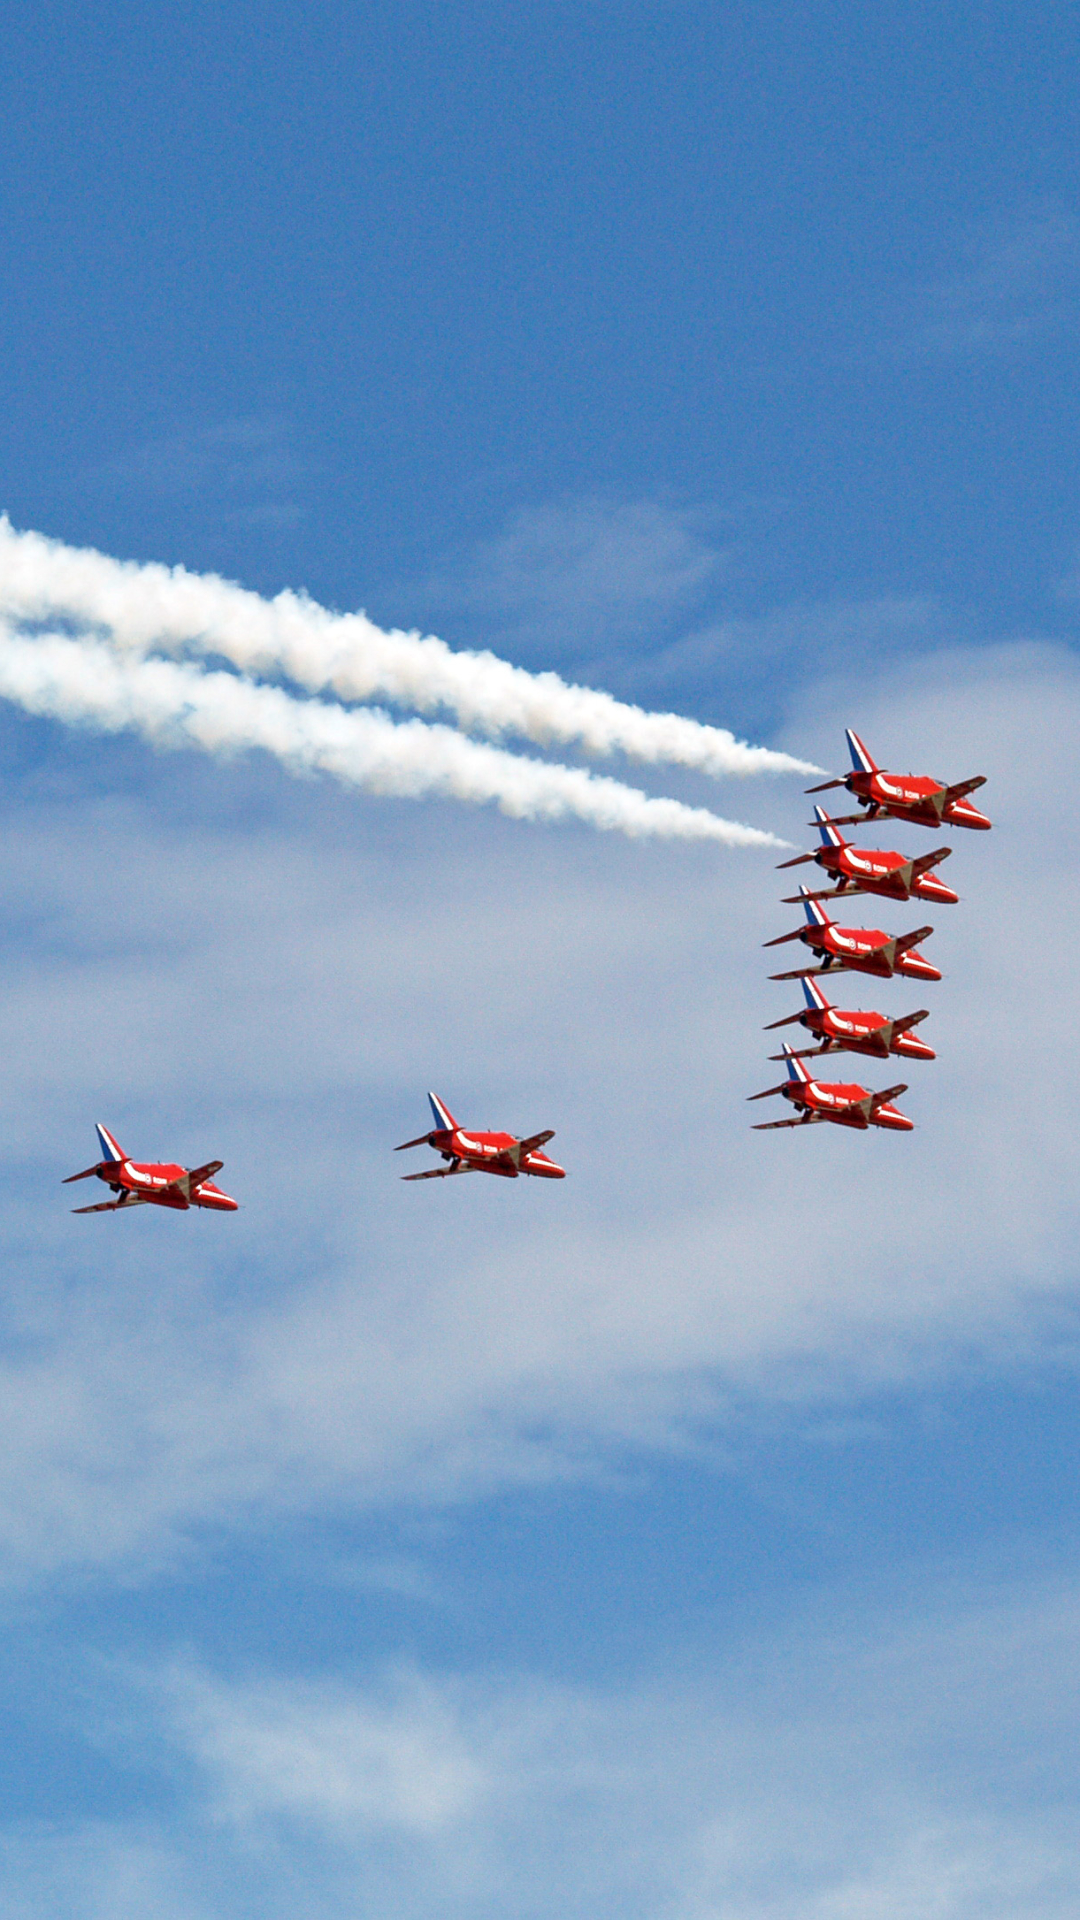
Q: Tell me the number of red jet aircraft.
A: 7